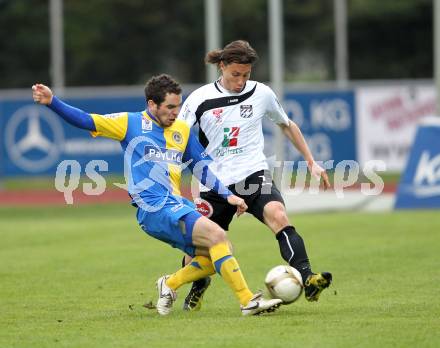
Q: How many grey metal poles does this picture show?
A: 5